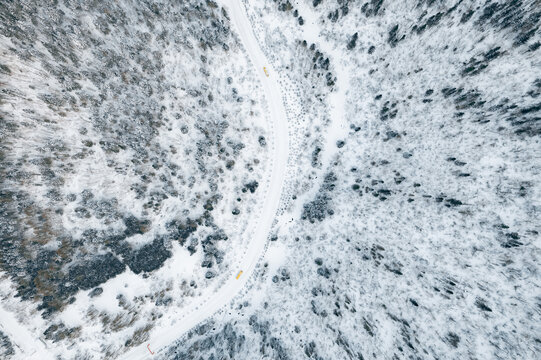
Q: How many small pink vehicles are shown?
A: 0